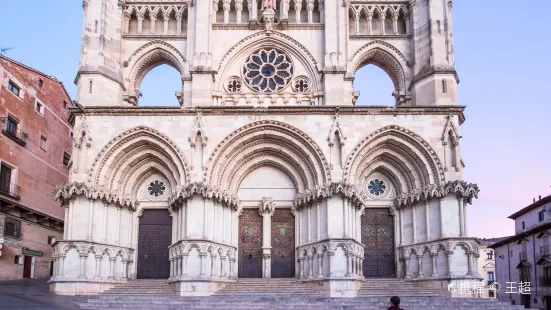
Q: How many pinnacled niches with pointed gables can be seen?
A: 4